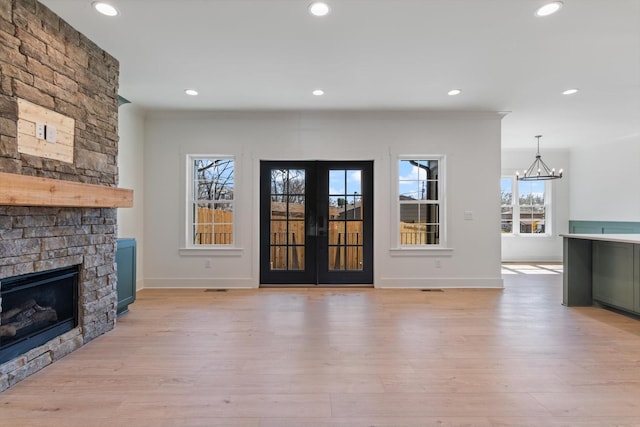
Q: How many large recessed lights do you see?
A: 3